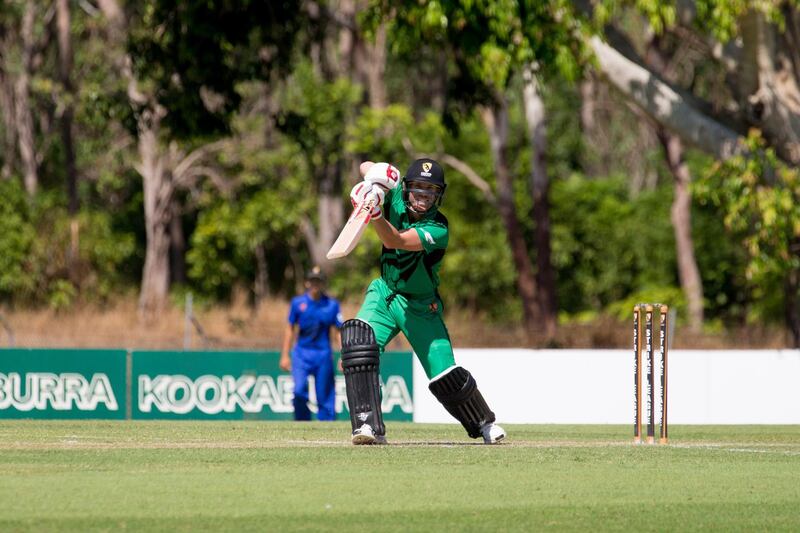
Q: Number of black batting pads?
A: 2